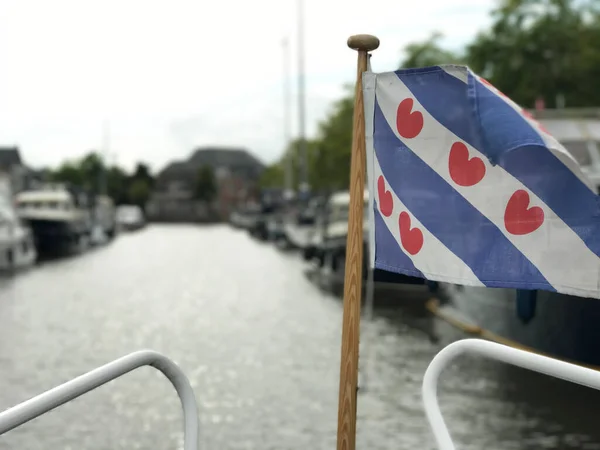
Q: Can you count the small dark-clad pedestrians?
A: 0